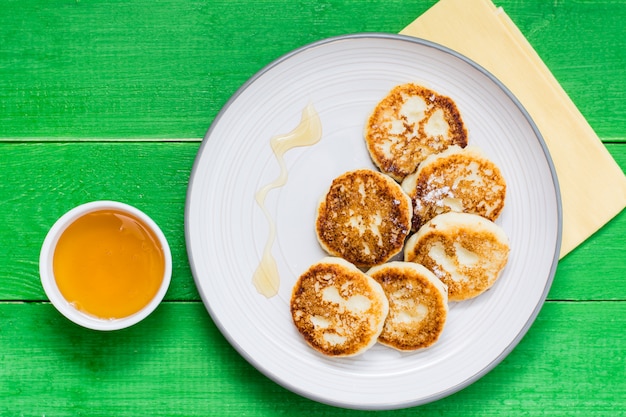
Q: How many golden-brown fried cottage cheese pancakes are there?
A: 6